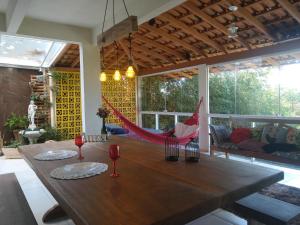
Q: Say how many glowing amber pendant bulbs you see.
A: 3